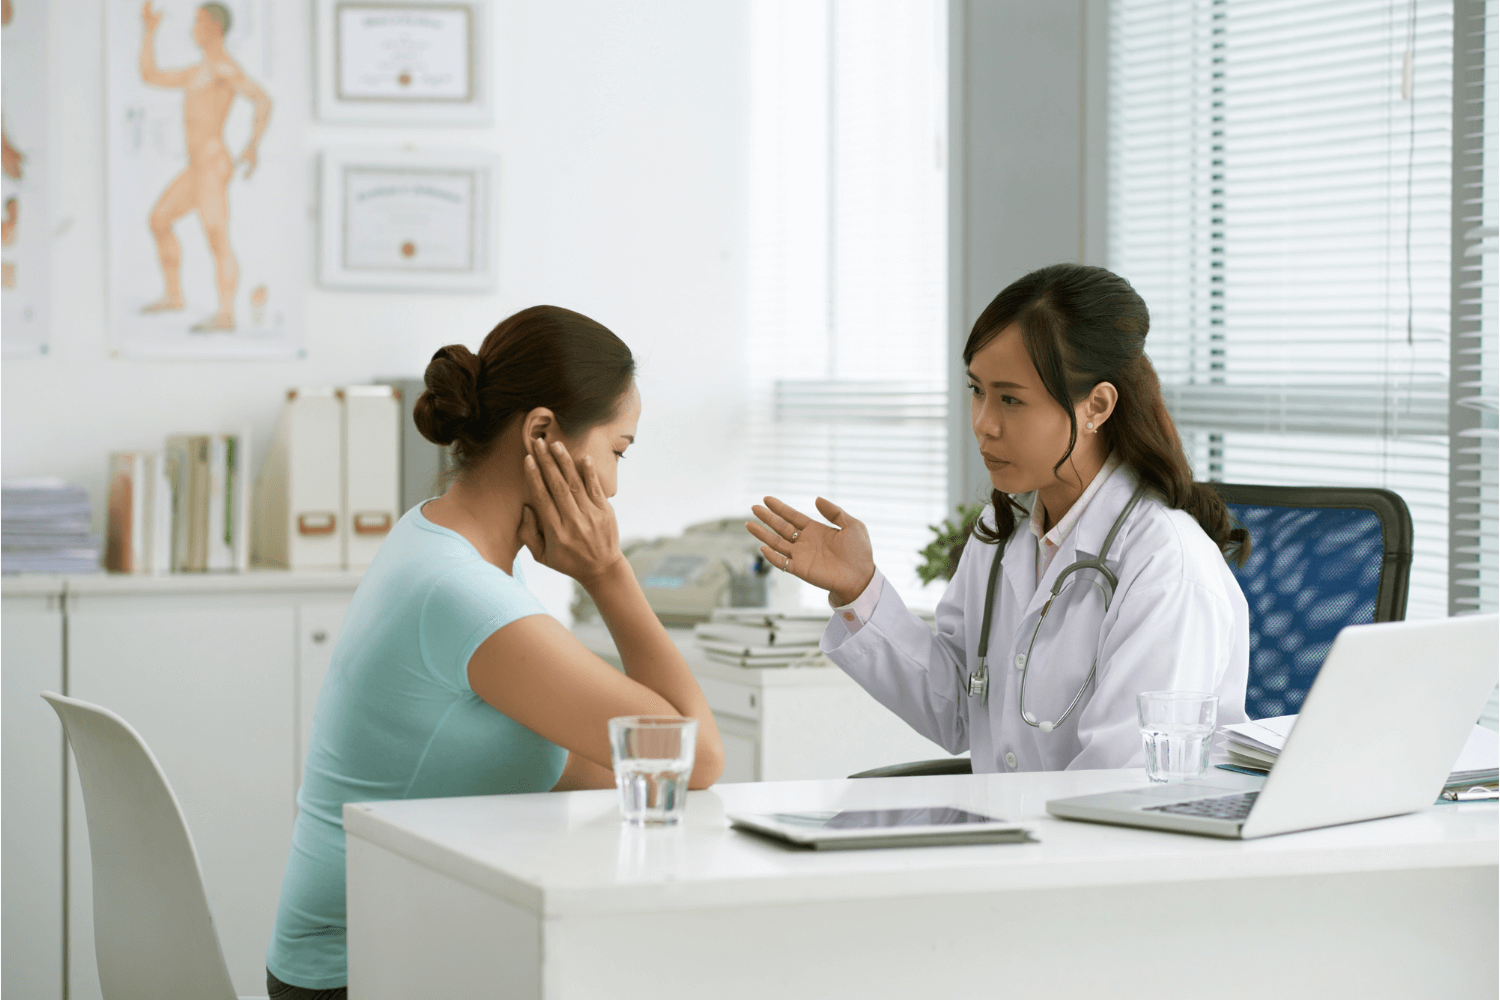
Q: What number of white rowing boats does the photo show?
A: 0